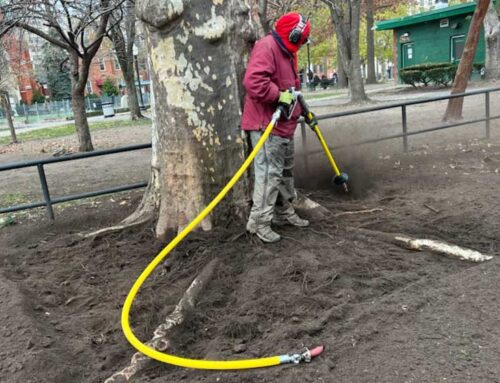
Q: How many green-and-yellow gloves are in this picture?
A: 2